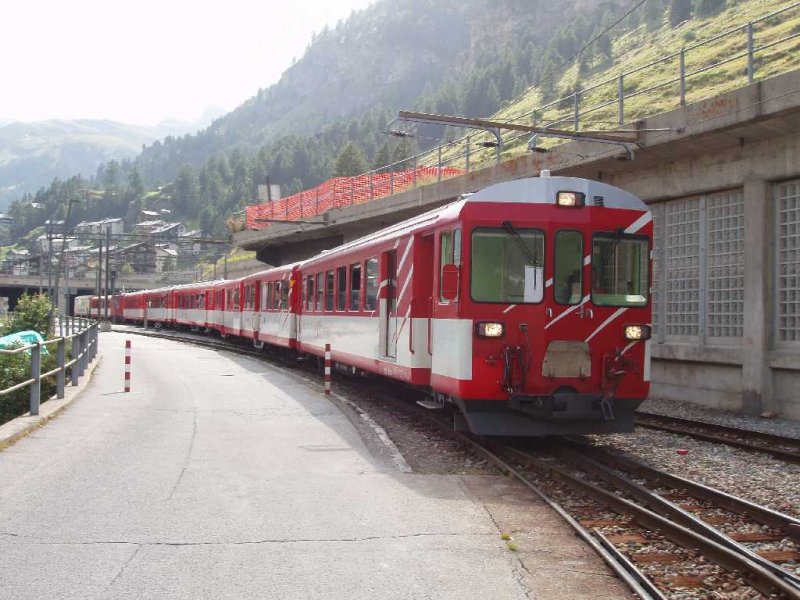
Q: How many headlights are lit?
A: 3